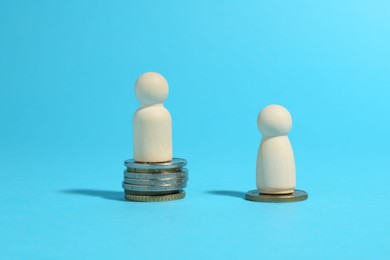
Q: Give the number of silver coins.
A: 4